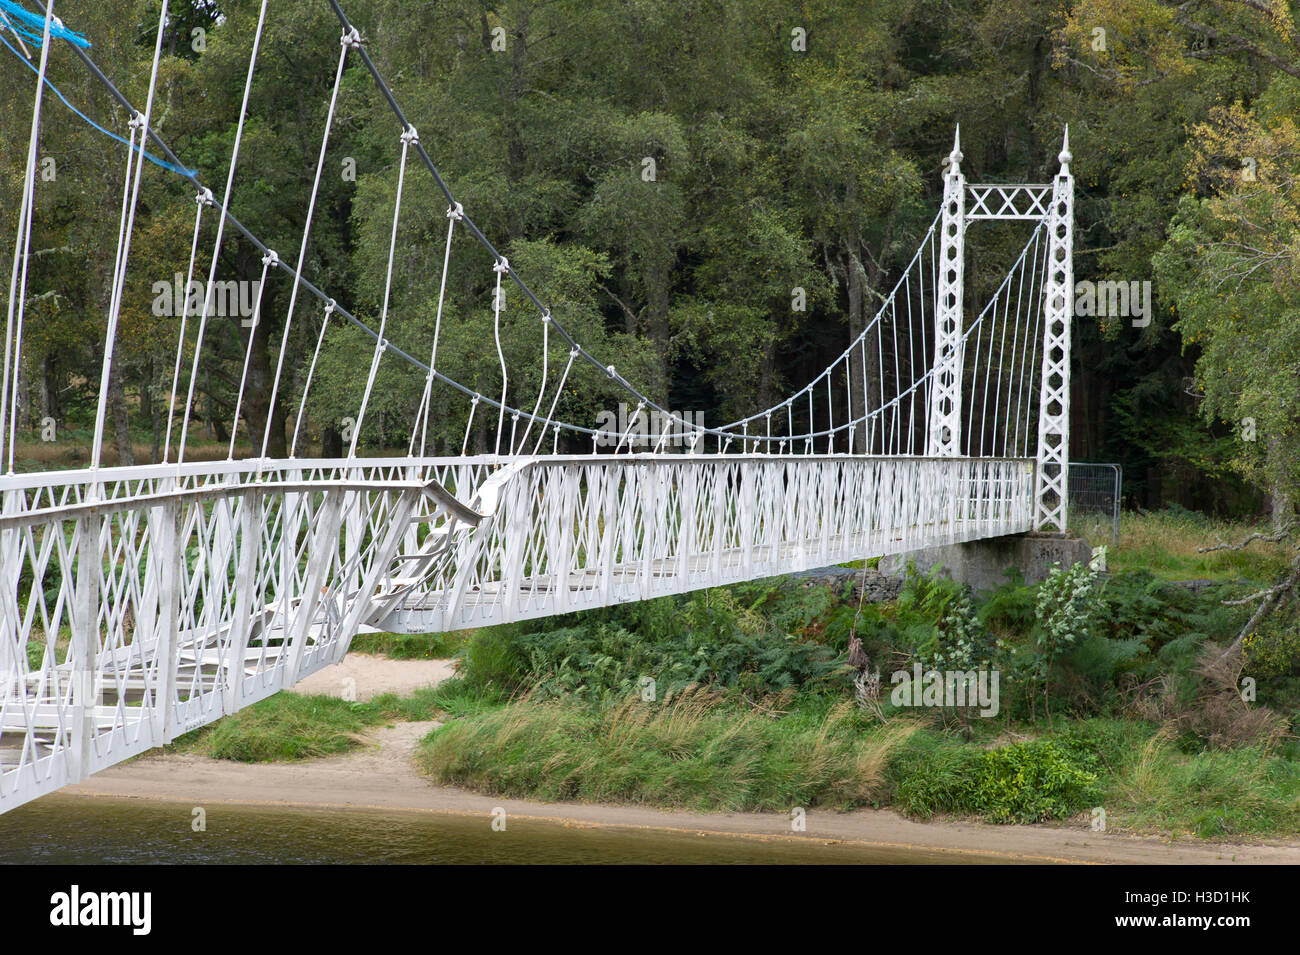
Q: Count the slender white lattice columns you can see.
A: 2